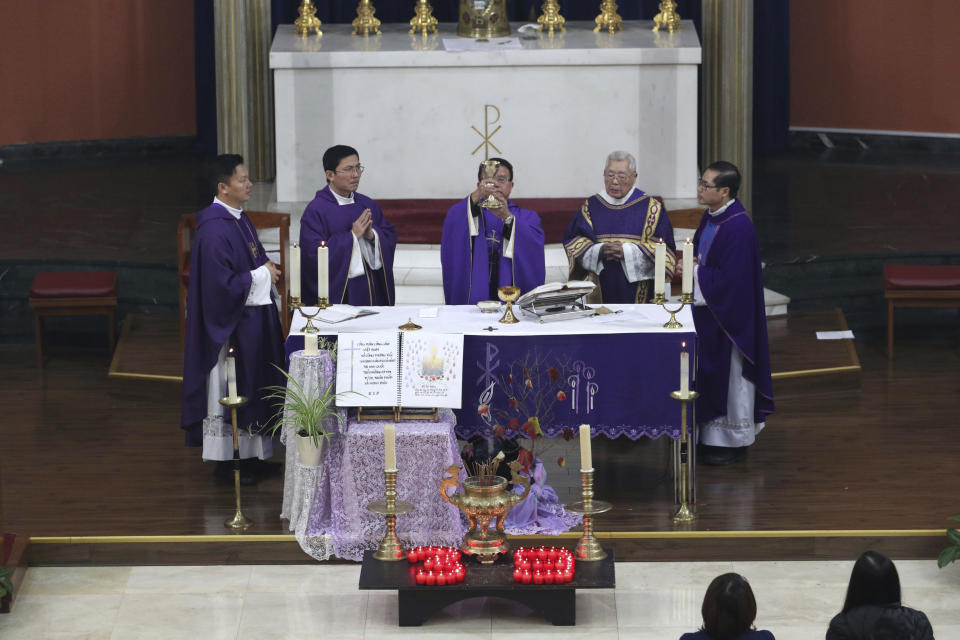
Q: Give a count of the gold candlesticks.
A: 12